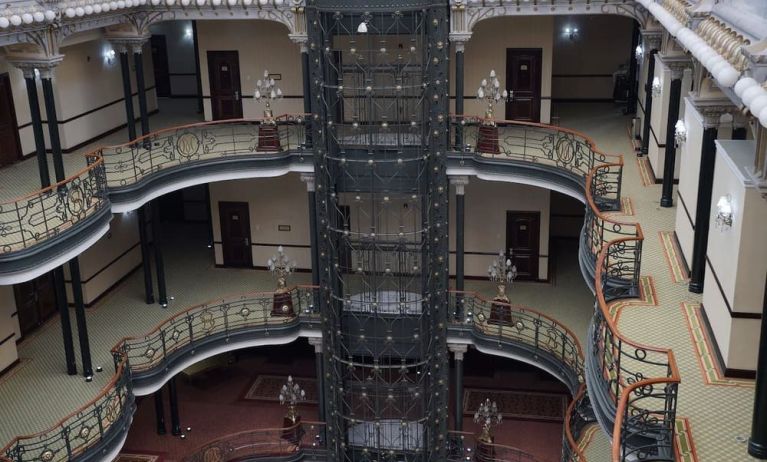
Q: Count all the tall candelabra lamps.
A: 6